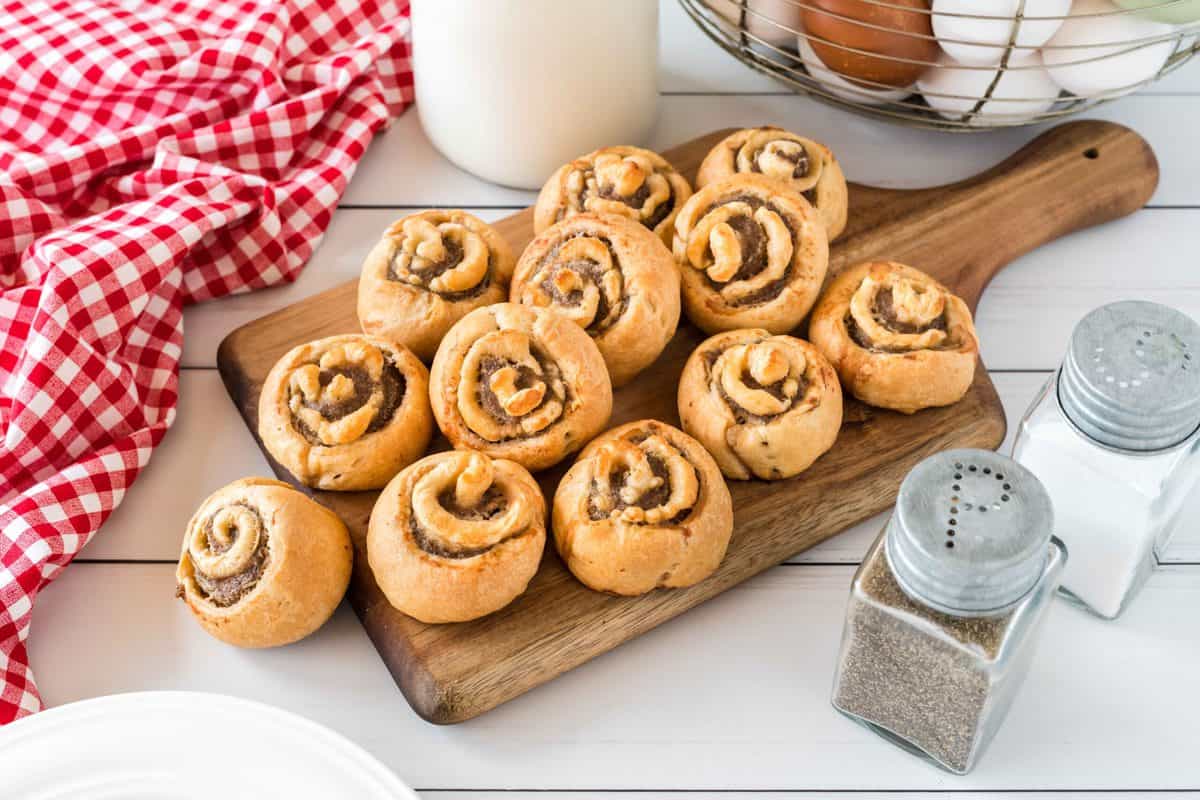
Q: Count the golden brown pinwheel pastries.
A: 12